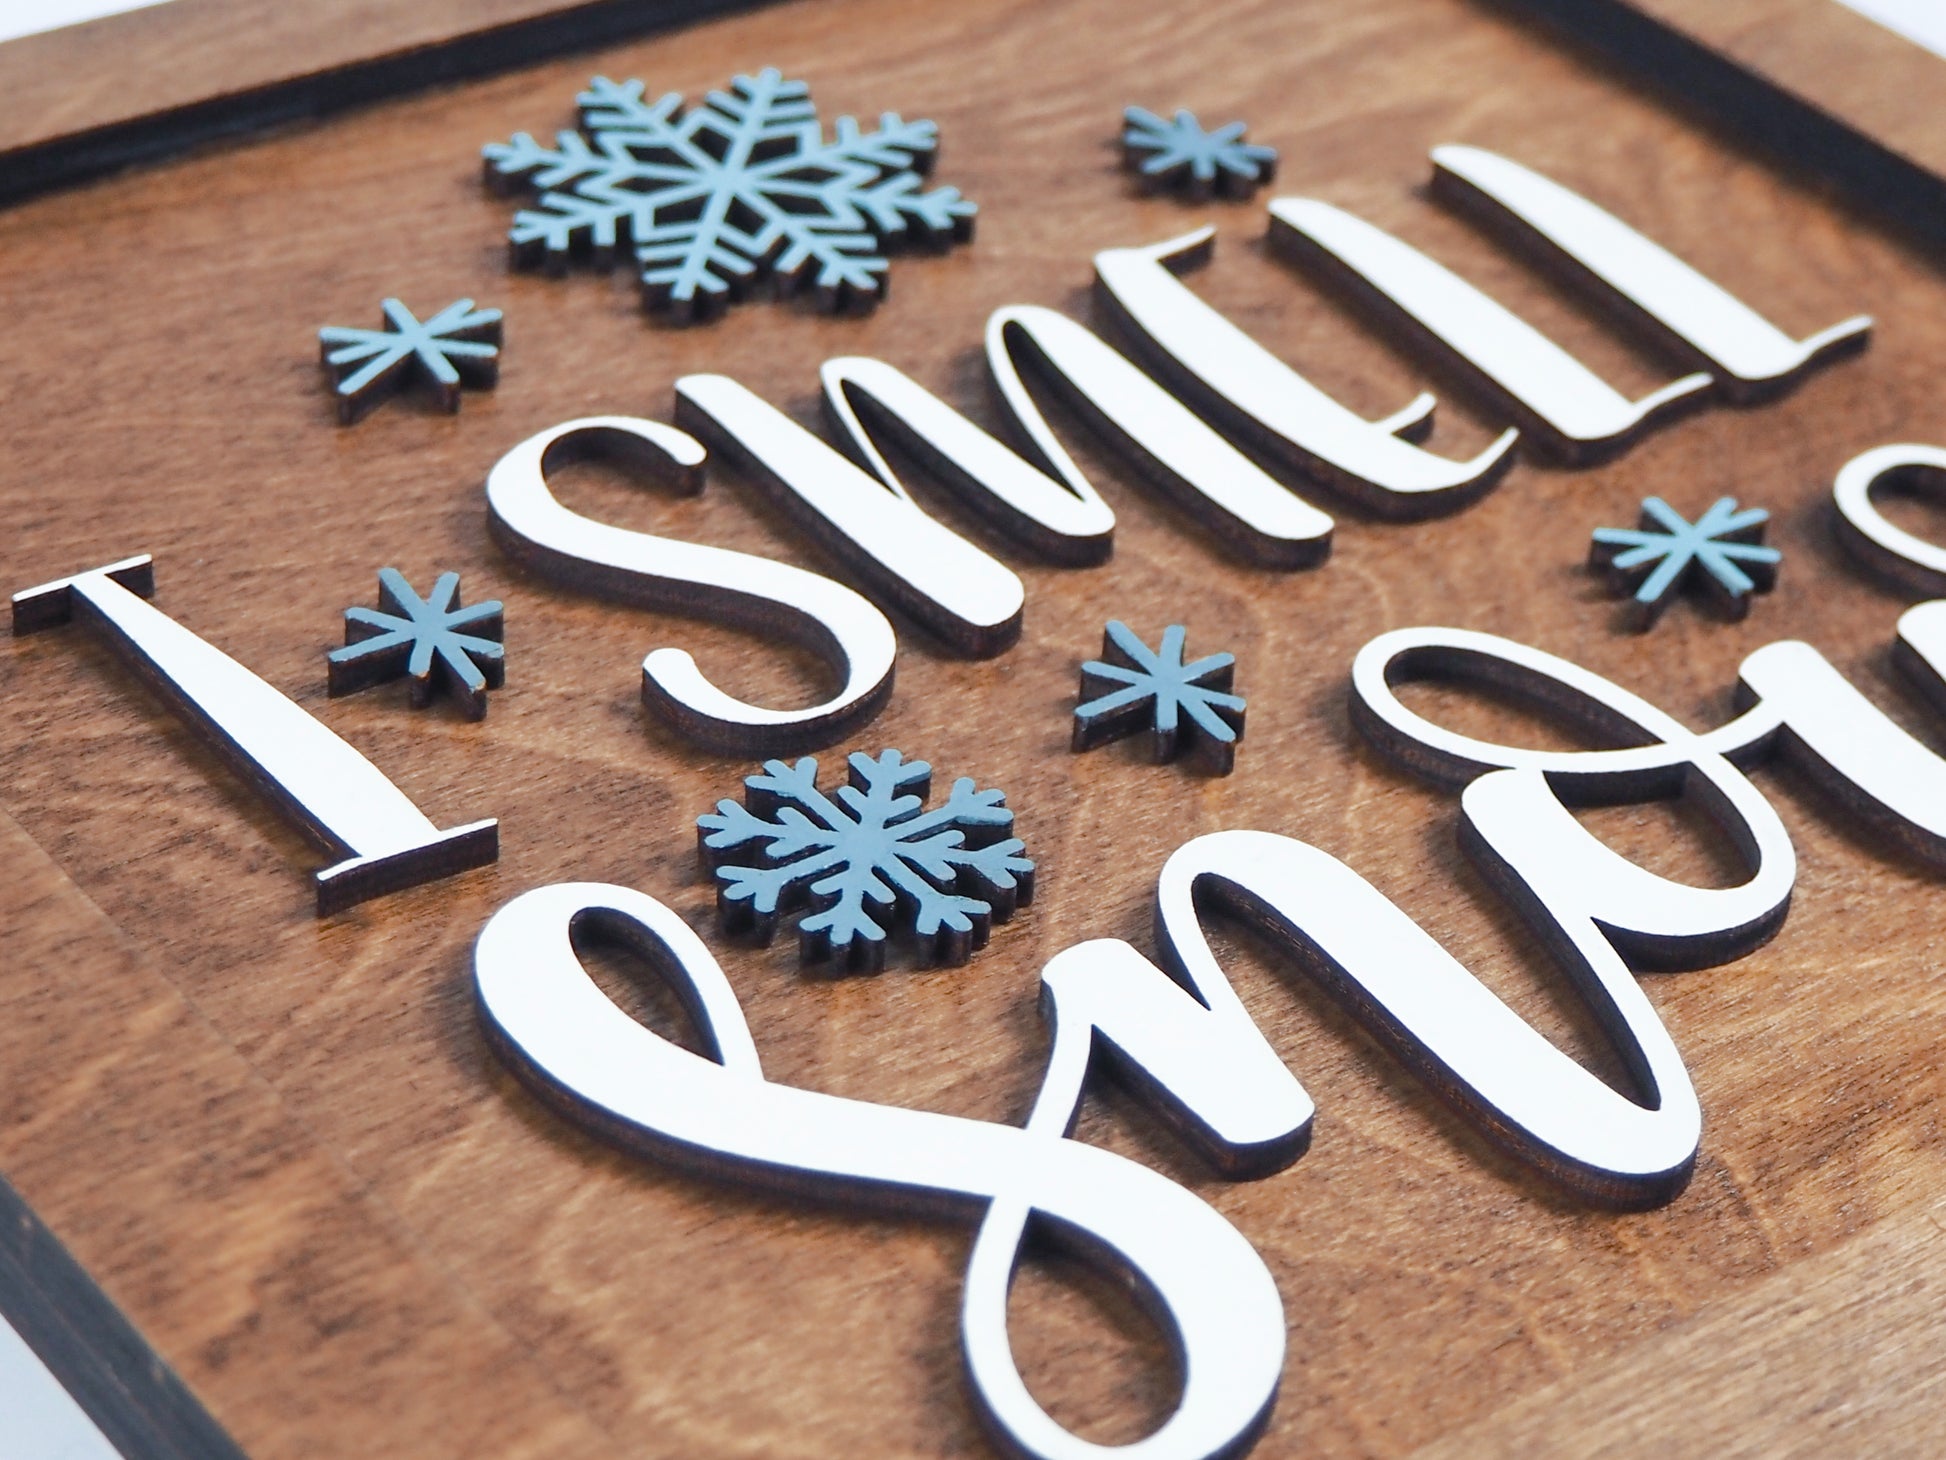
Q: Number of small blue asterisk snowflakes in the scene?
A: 5